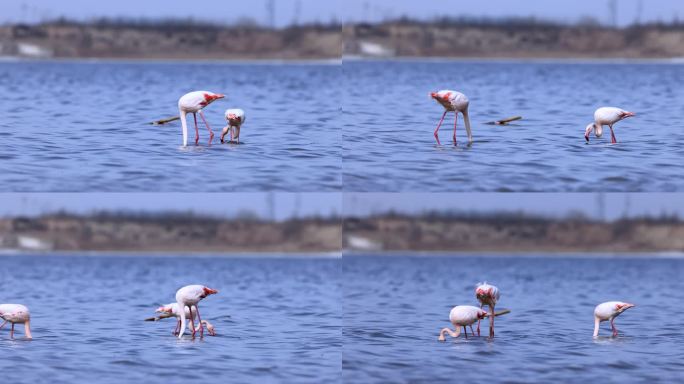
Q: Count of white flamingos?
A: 10